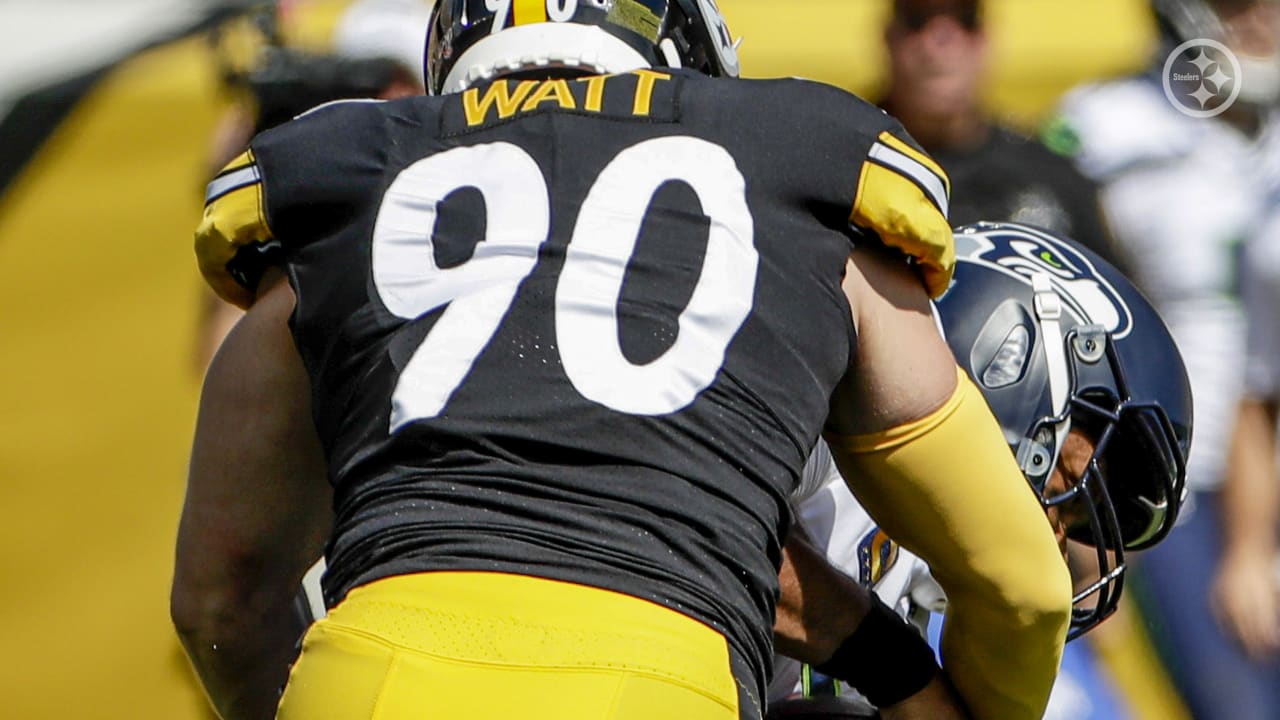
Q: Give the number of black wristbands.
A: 1